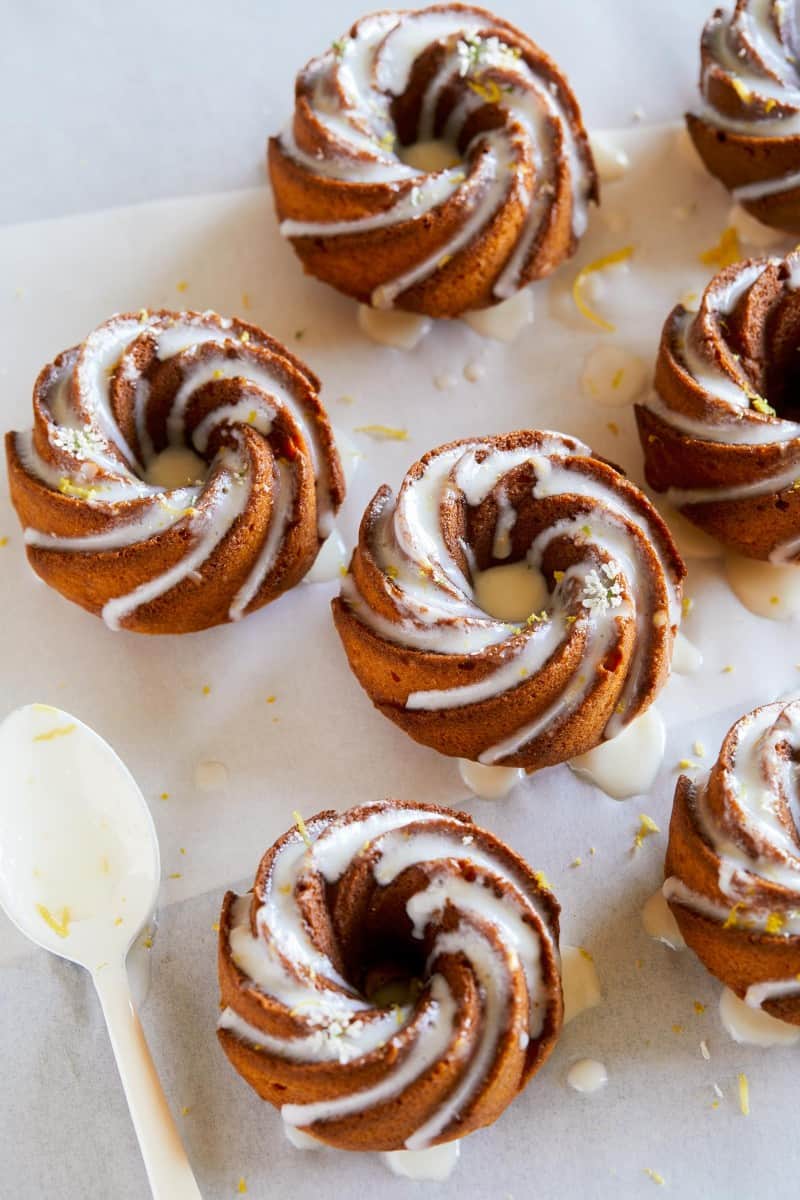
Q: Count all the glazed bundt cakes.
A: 7